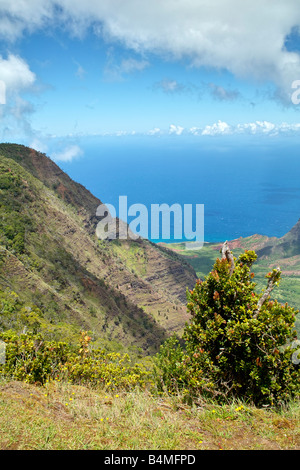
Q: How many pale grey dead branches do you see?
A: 2